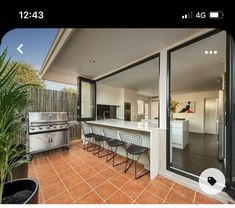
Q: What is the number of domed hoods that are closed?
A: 1